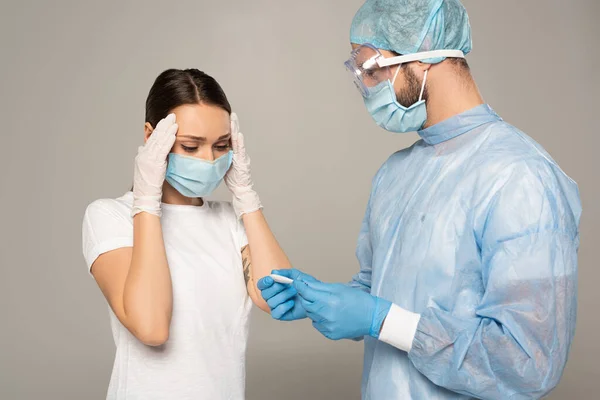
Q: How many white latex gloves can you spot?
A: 2